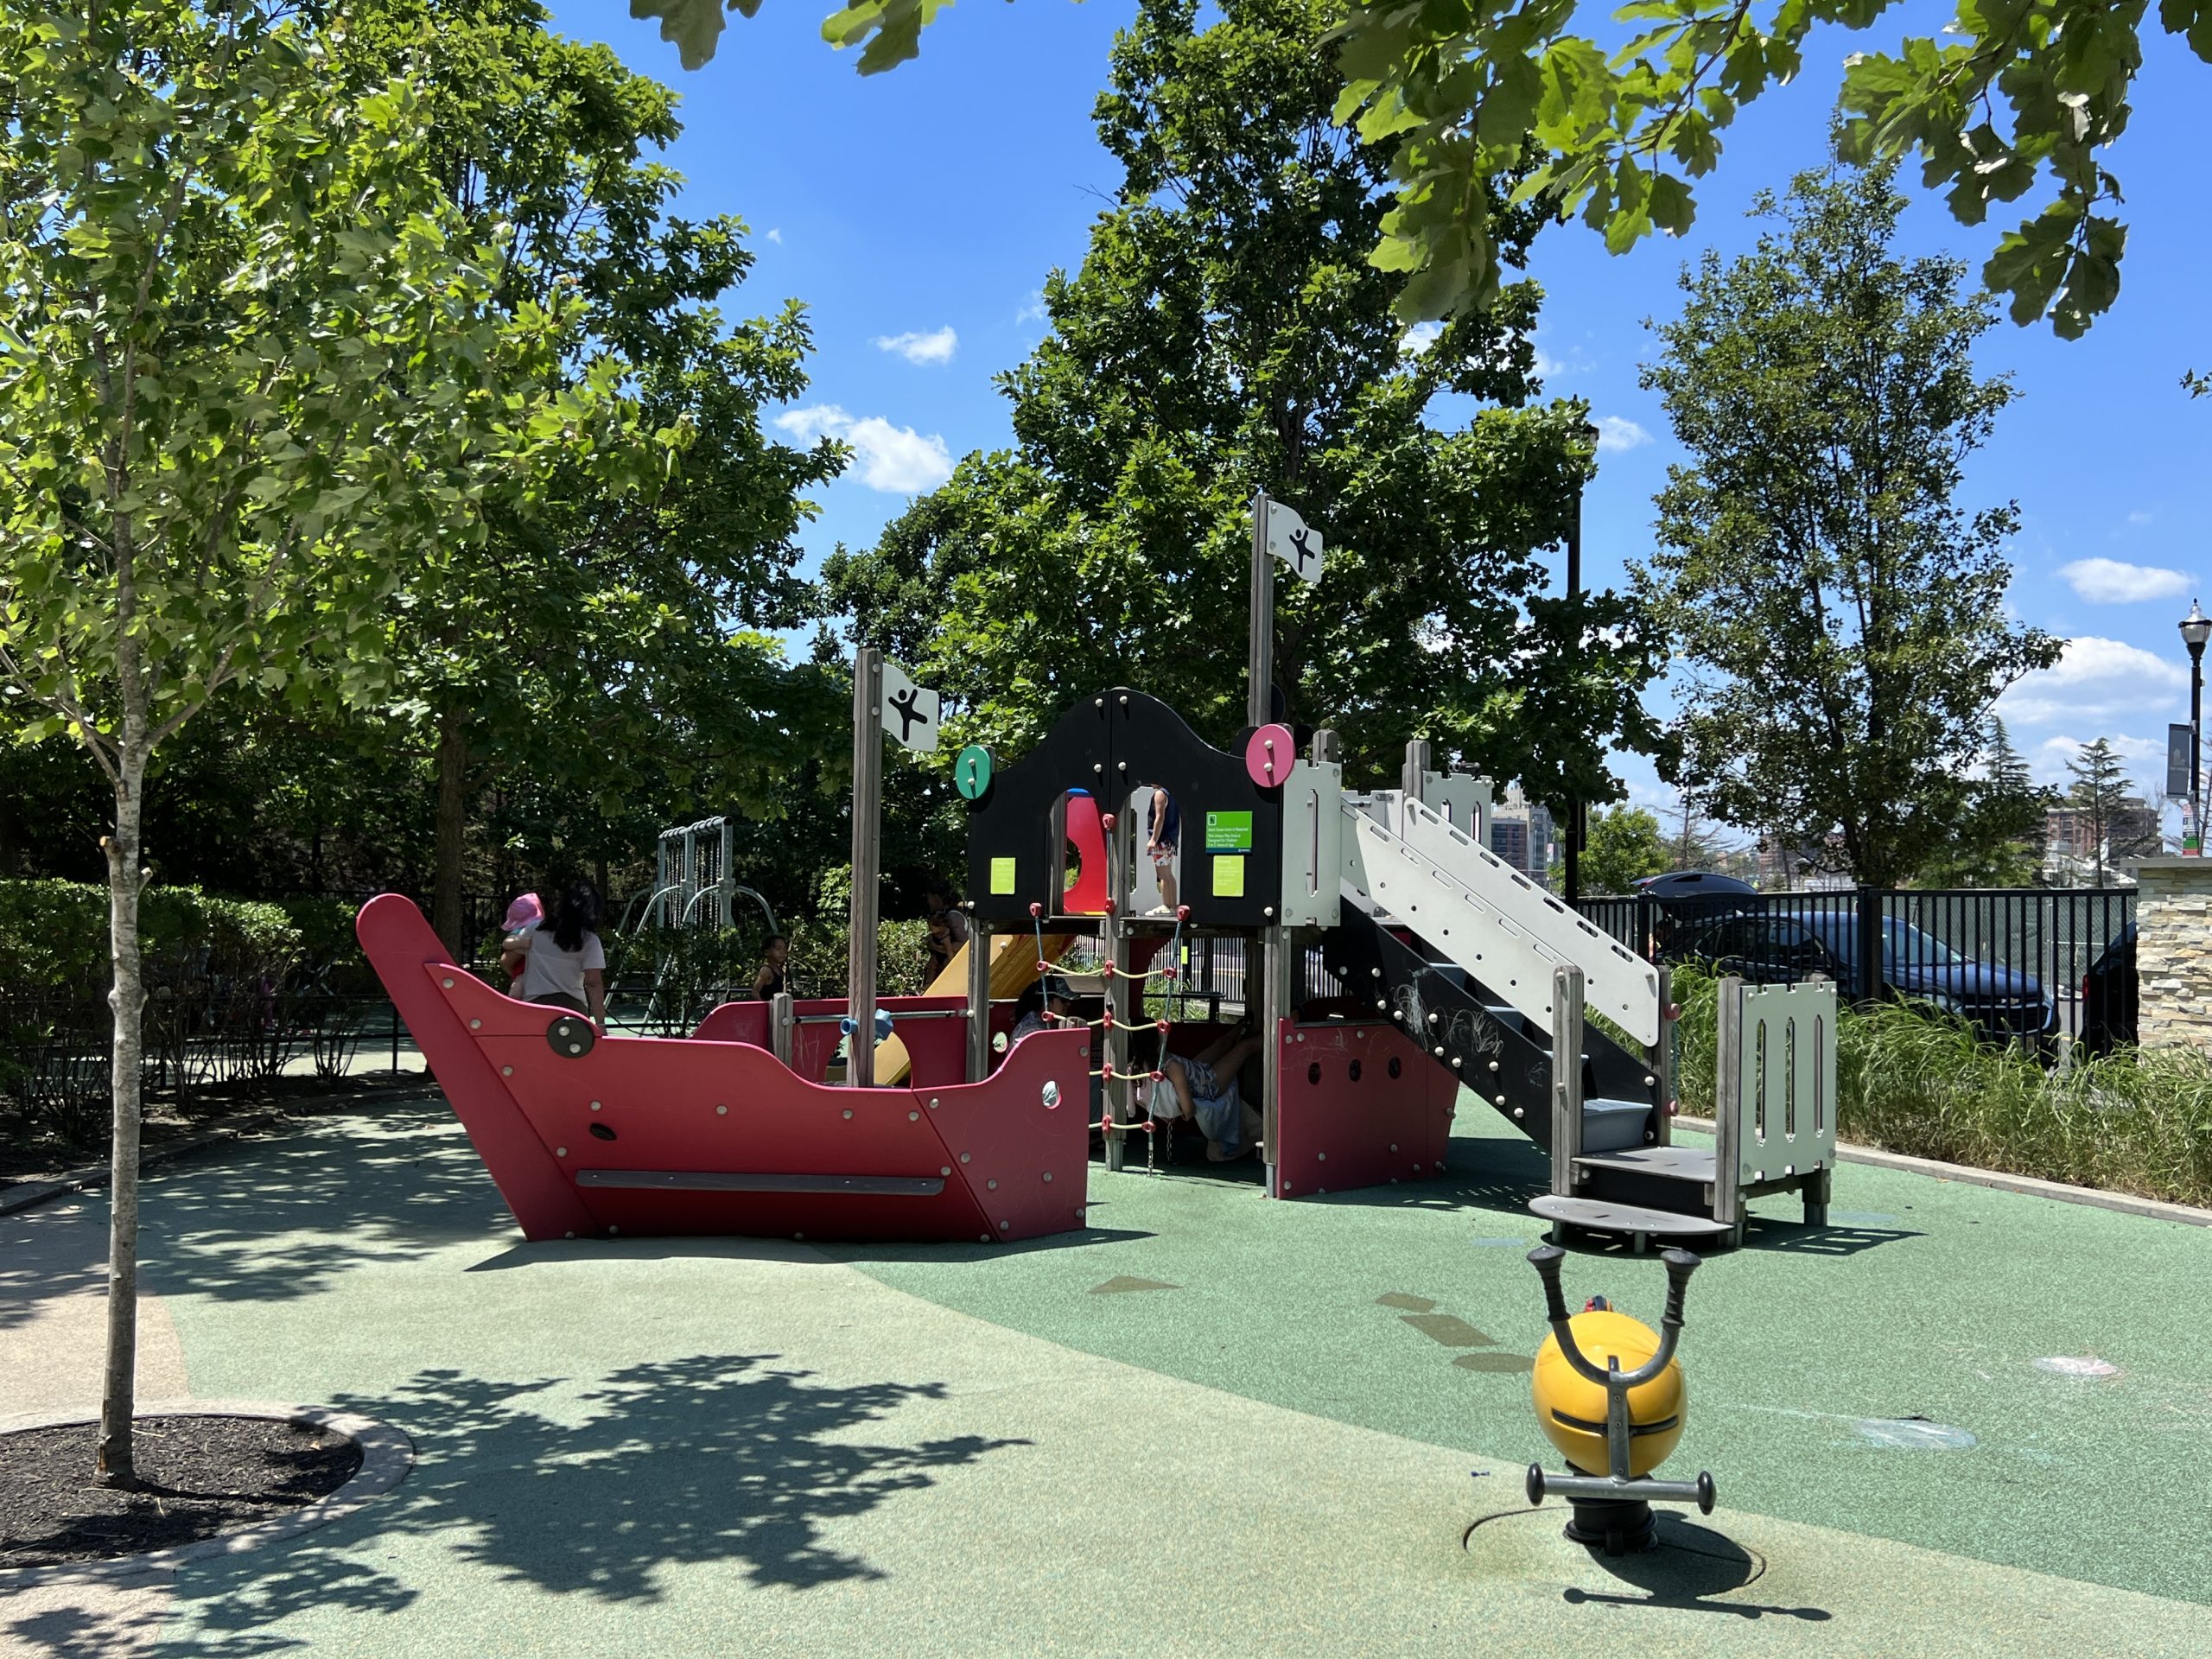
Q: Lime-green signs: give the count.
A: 2